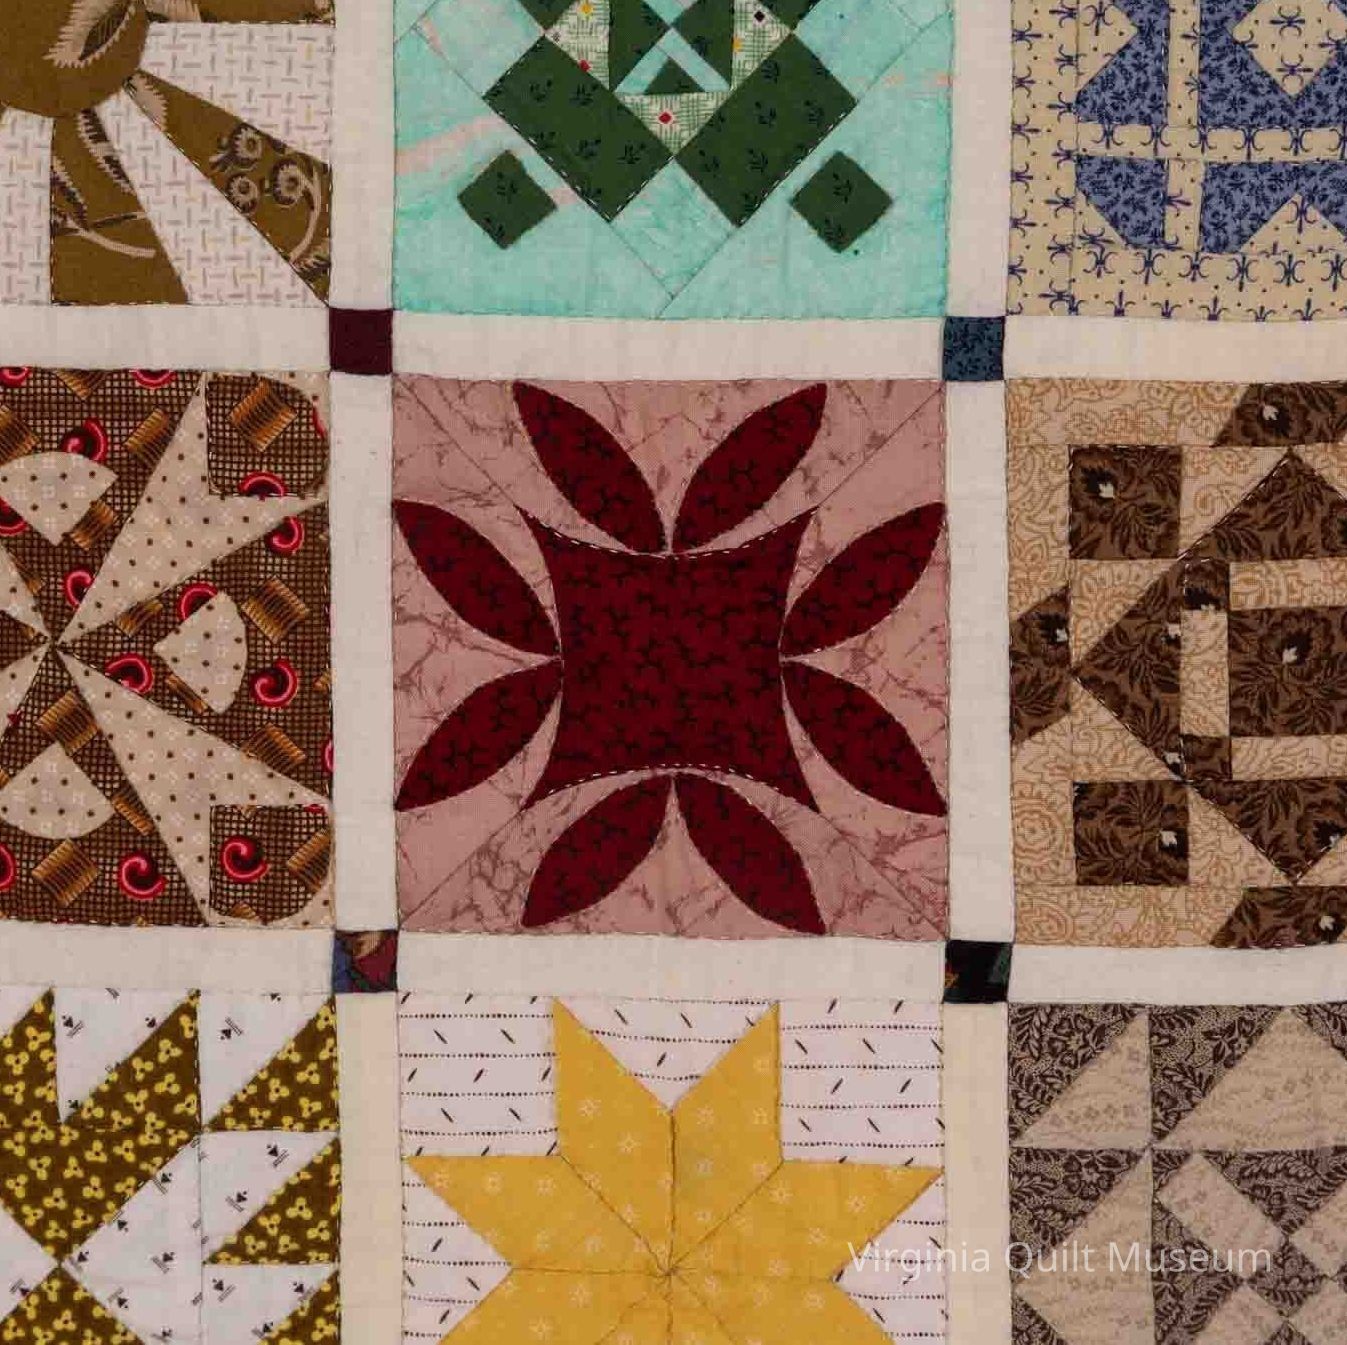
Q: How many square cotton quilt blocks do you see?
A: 9